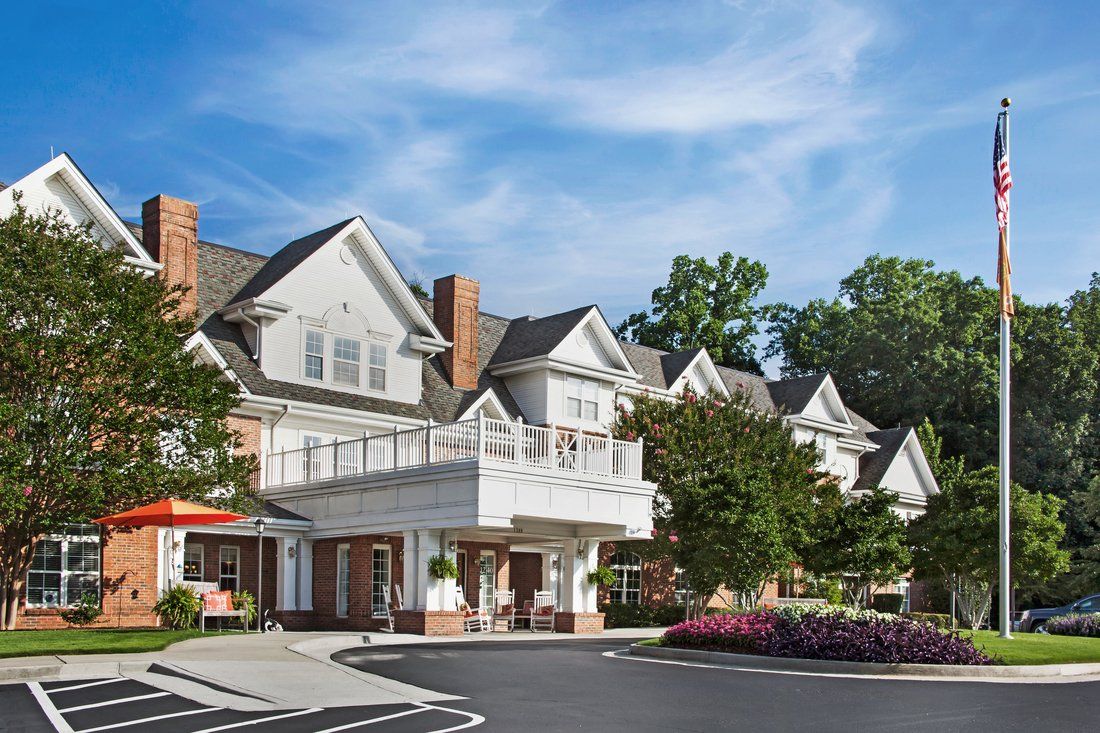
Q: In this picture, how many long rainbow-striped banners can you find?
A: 0